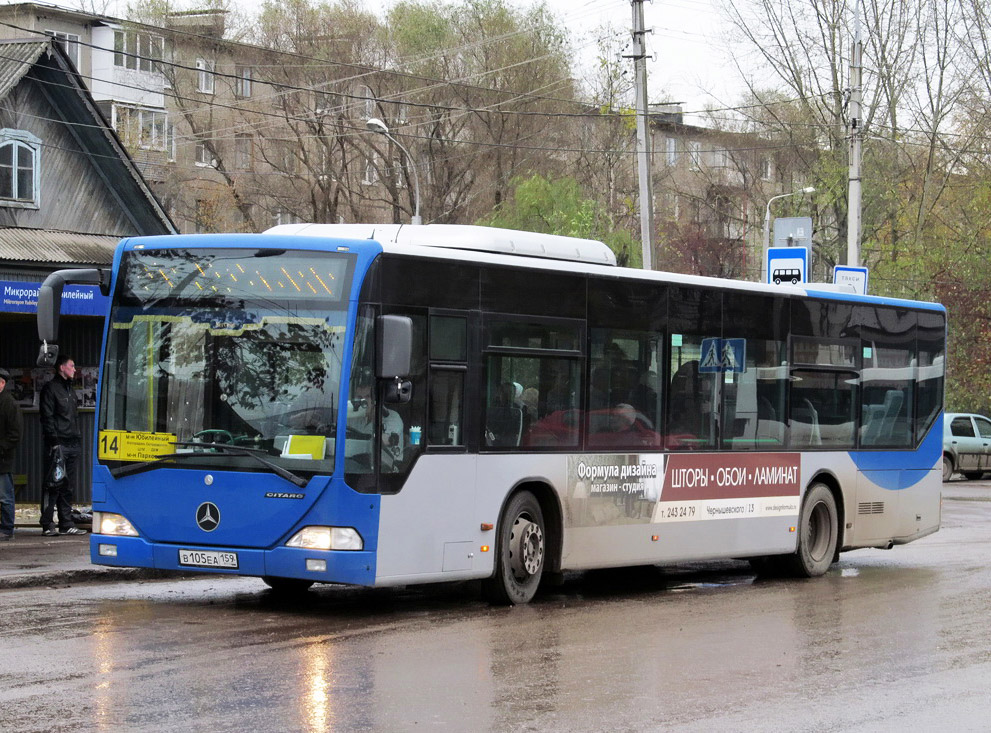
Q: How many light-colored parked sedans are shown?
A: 1